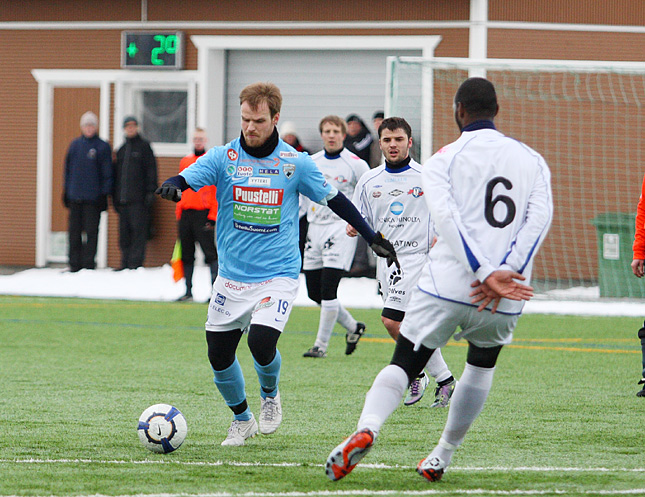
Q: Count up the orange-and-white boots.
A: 2